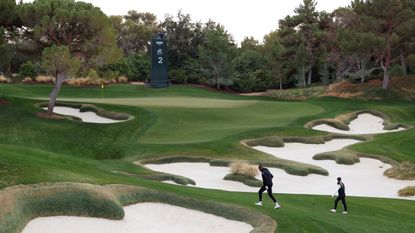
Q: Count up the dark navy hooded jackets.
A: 1